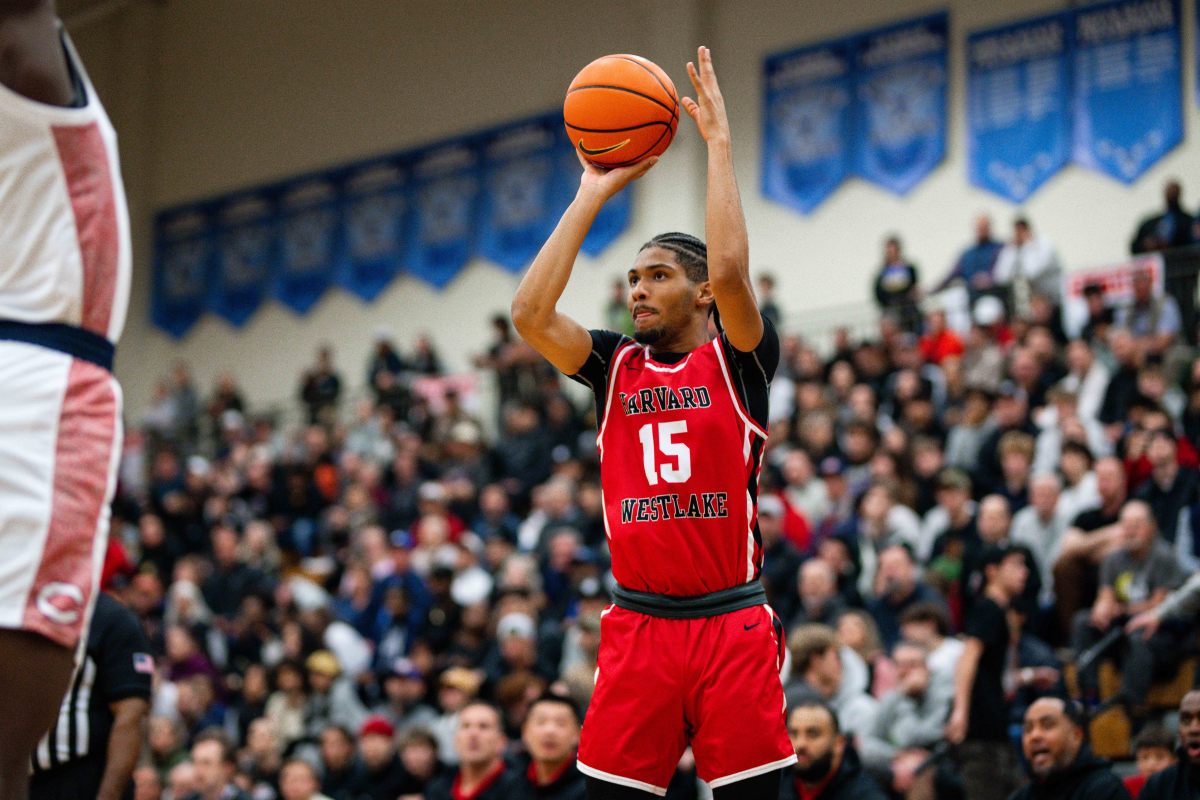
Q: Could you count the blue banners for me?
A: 11